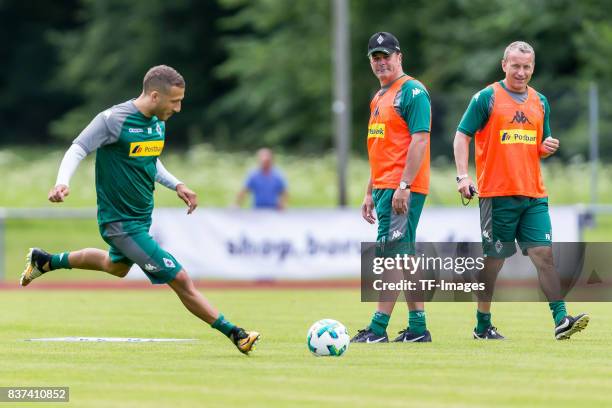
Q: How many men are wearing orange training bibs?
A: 2